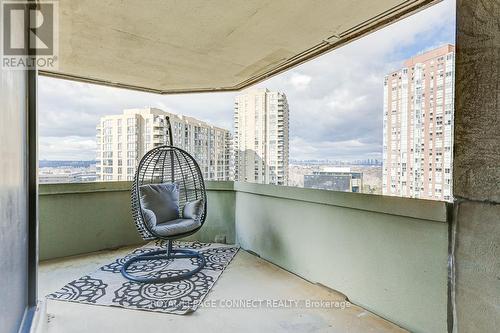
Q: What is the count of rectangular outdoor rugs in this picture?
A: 1